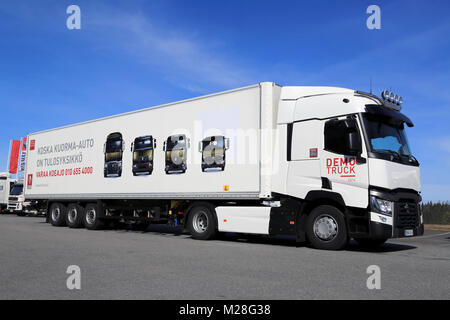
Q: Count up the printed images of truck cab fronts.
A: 4